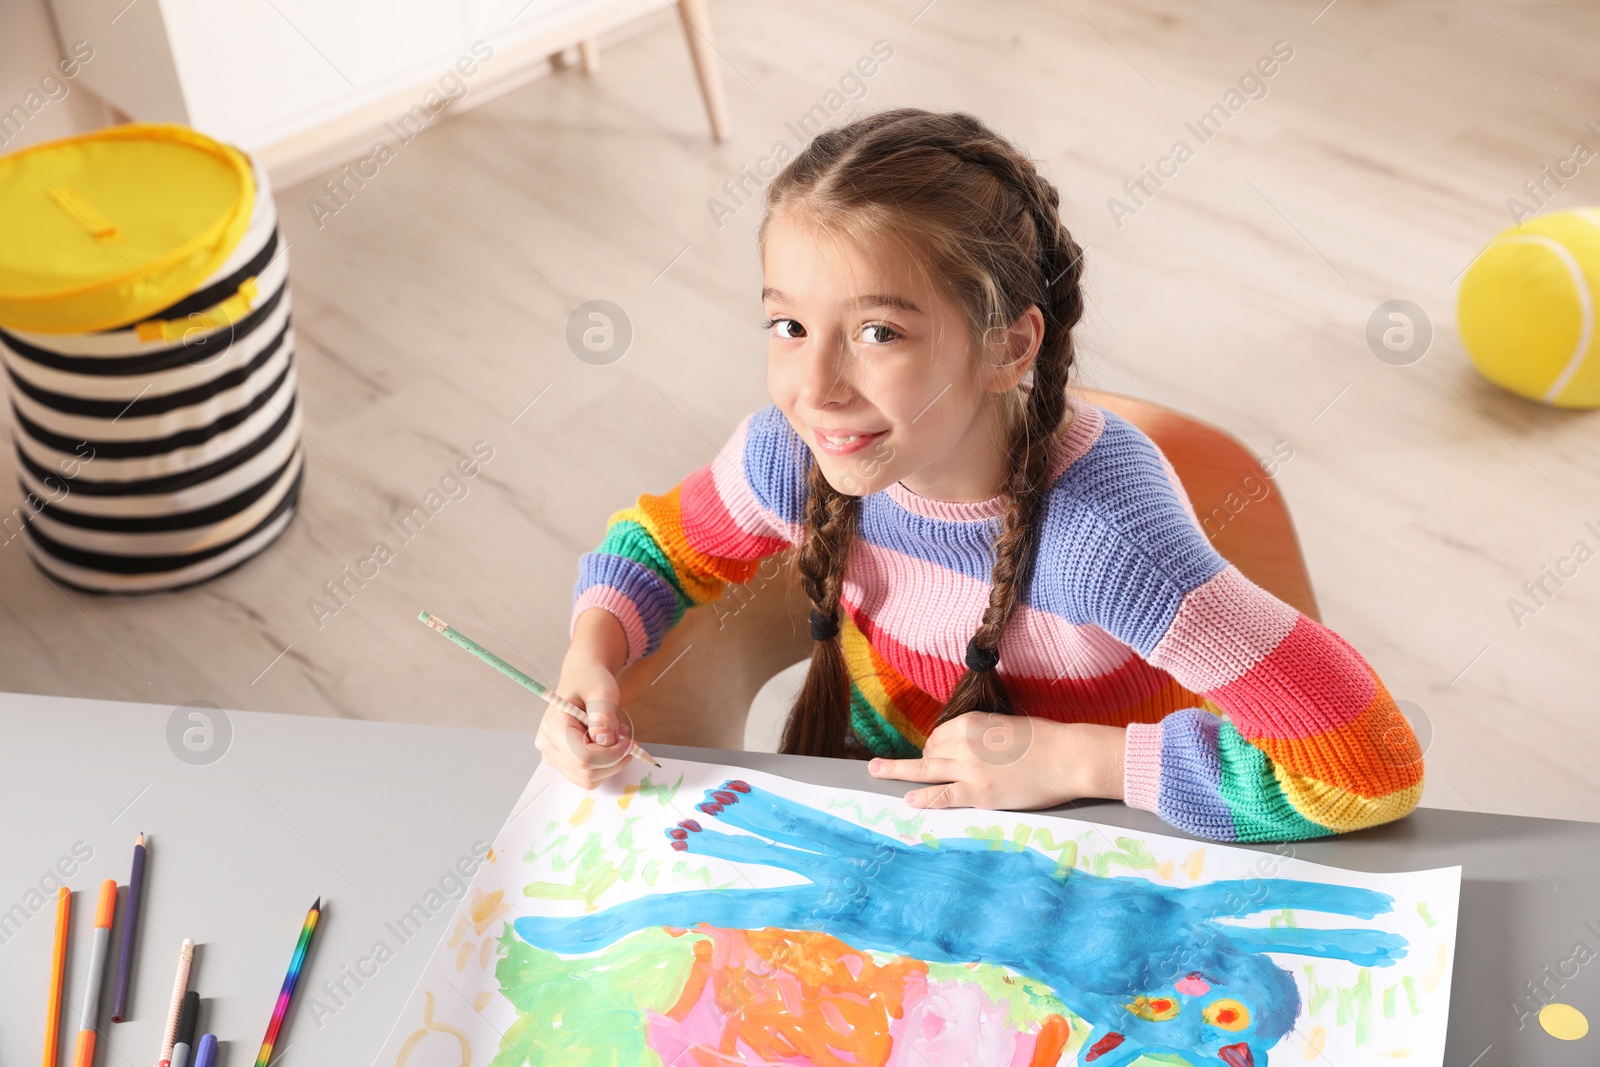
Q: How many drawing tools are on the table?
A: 7